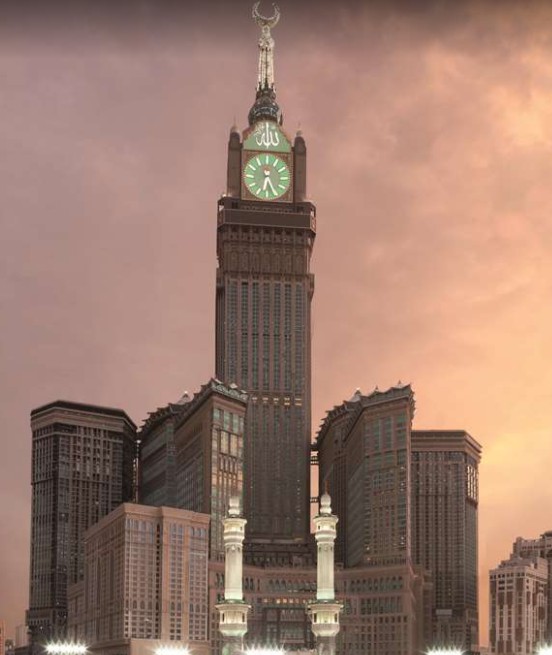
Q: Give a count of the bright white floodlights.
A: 5